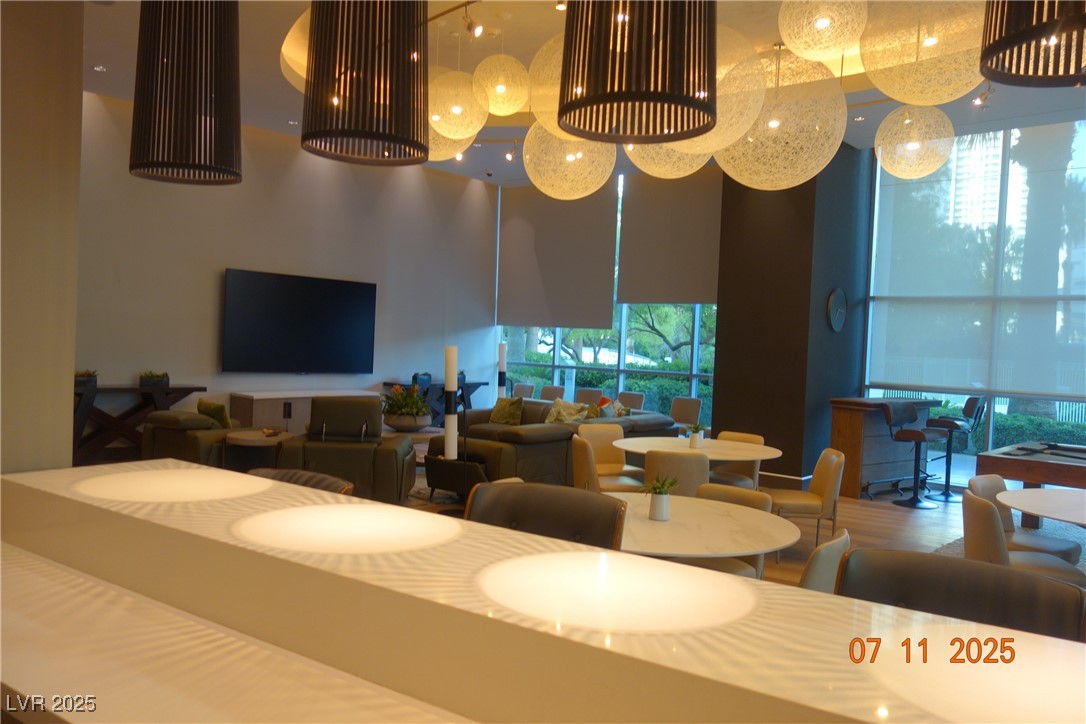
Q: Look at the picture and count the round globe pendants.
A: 11